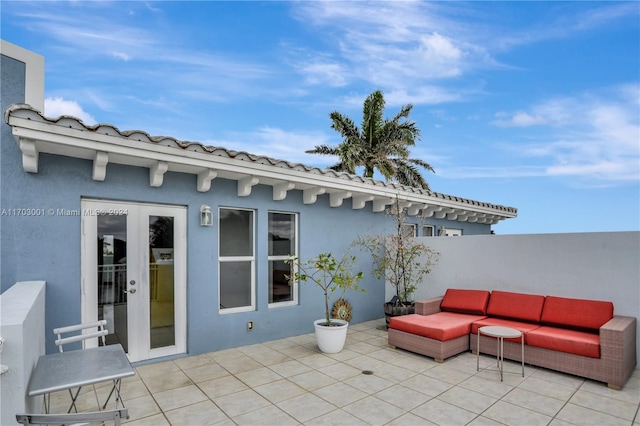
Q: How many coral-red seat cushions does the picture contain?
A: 3